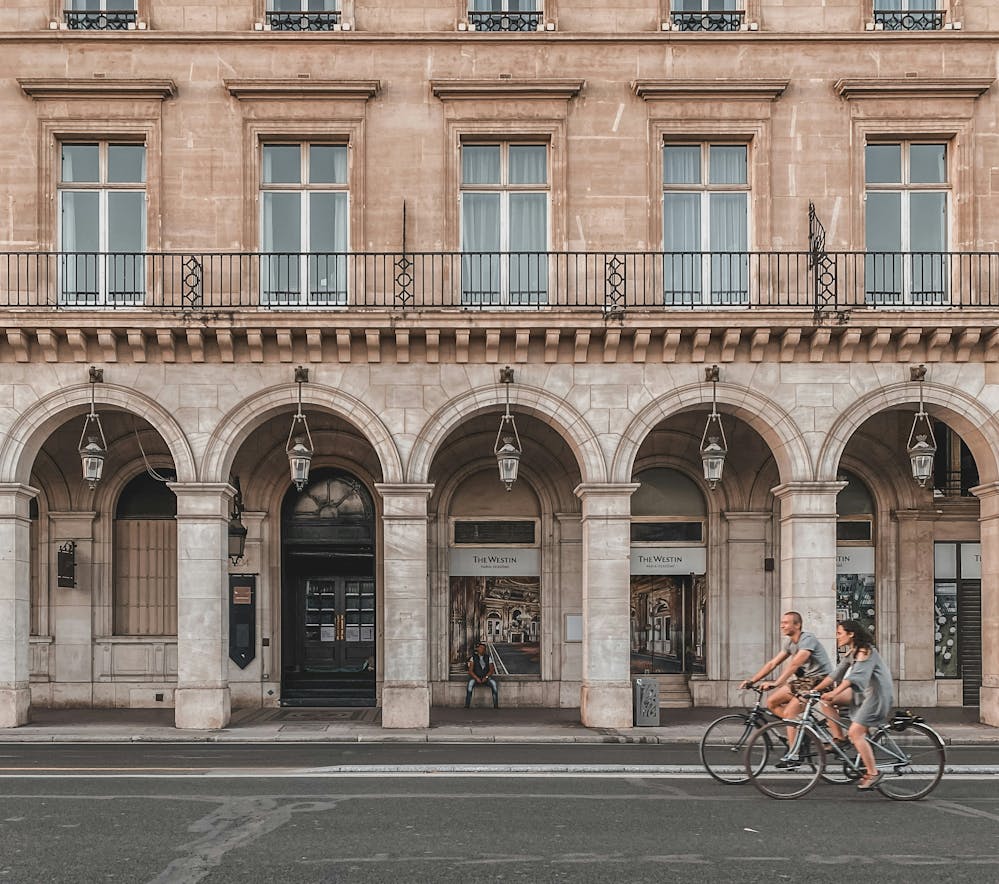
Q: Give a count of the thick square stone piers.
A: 6